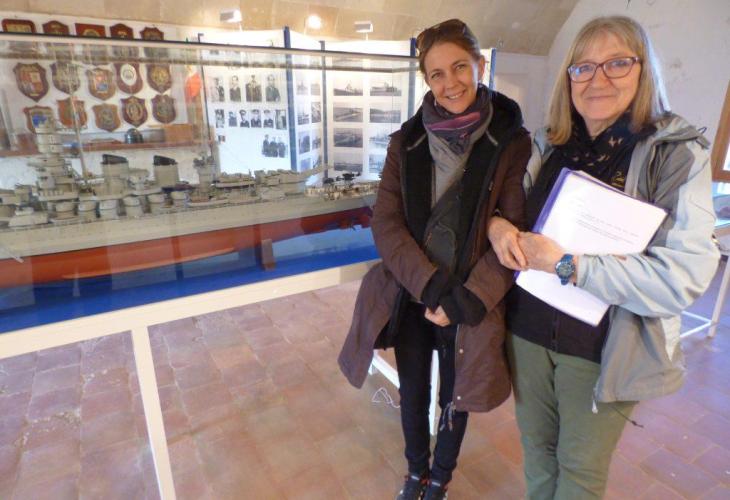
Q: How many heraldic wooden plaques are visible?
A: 15